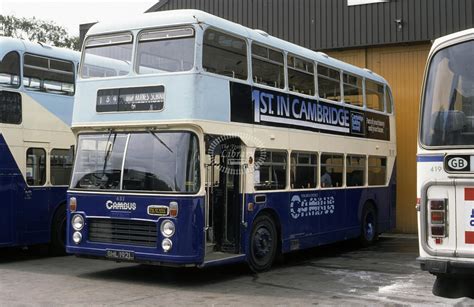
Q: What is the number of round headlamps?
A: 4